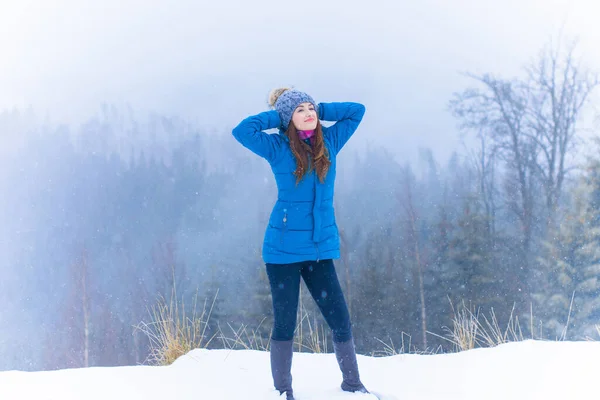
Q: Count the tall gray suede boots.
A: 2